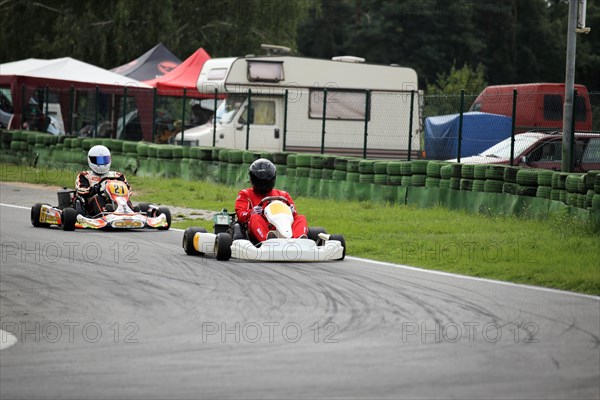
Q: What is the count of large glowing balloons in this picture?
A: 0